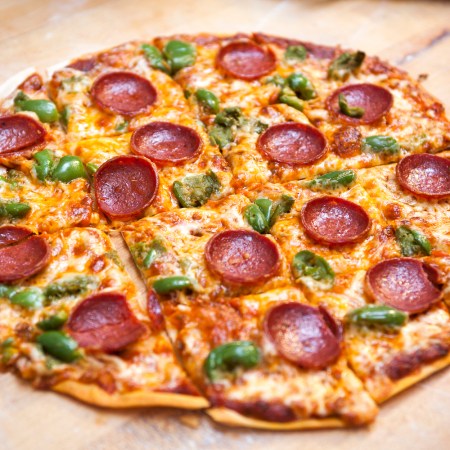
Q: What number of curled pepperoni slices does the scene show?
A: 14